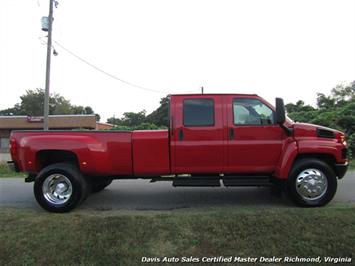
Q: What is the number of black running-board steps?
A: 2